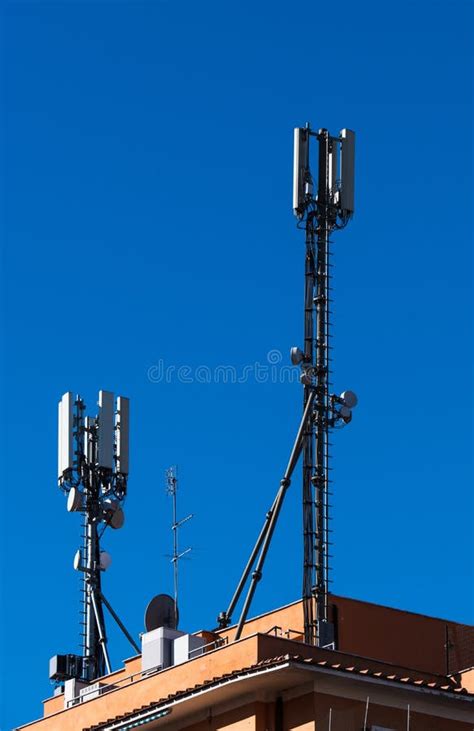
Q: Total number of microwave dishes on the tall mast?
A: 4